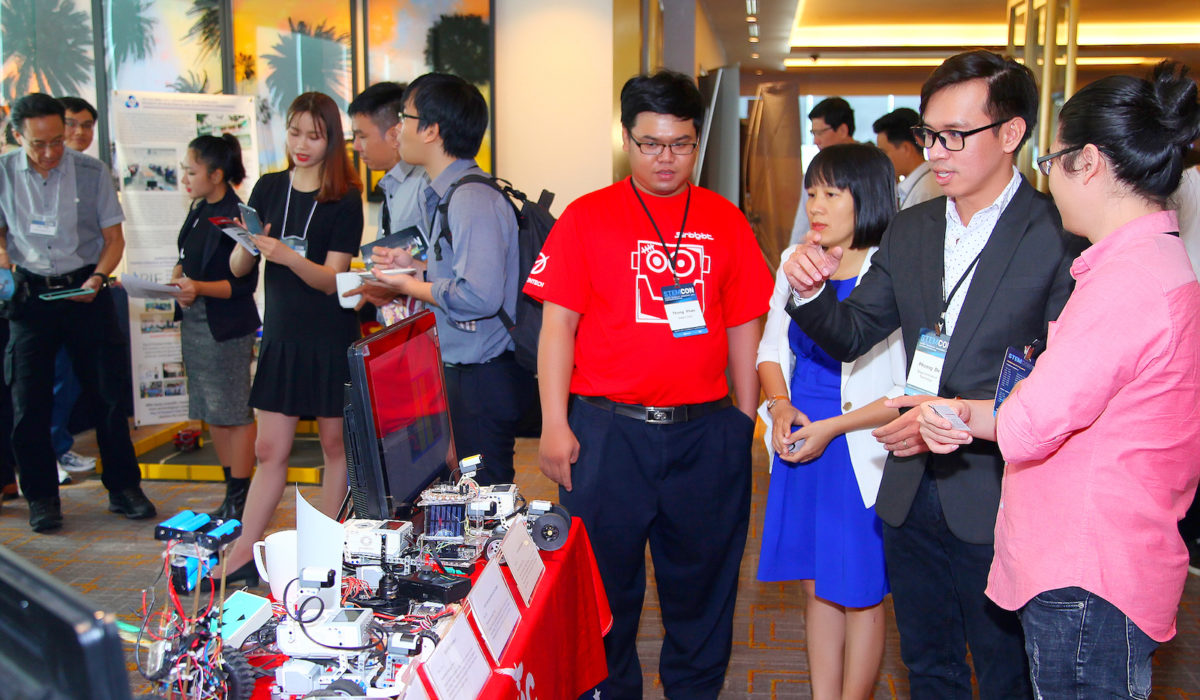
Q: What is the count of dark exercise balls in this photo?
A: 0